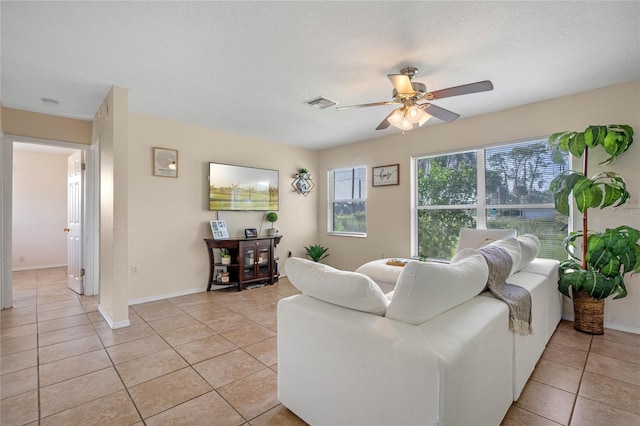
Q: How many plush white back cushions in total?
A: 4